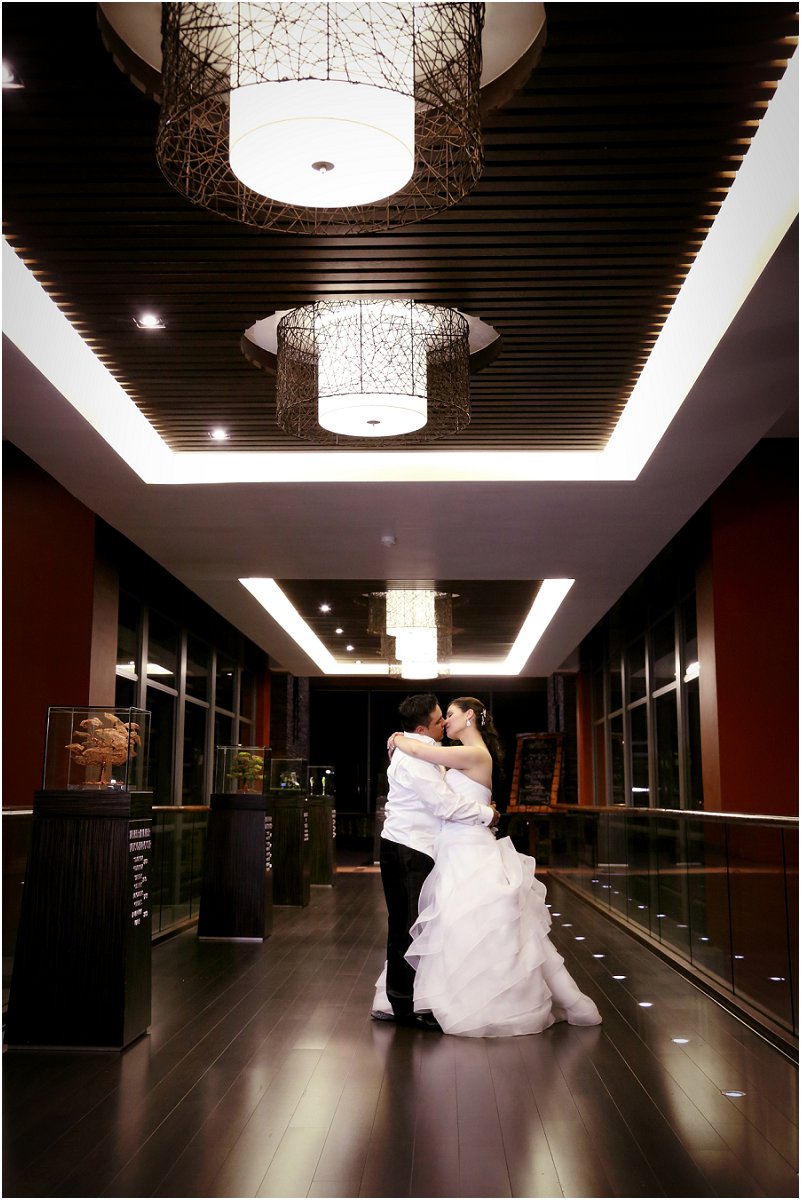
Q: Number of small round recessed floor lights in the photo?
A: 9